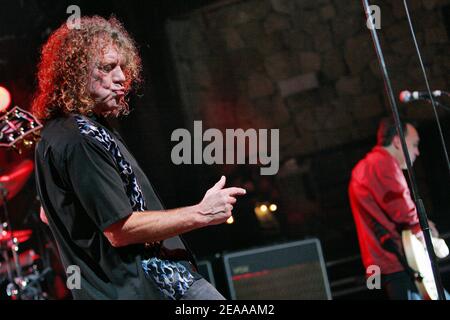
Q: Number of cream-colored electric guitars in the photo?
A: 1